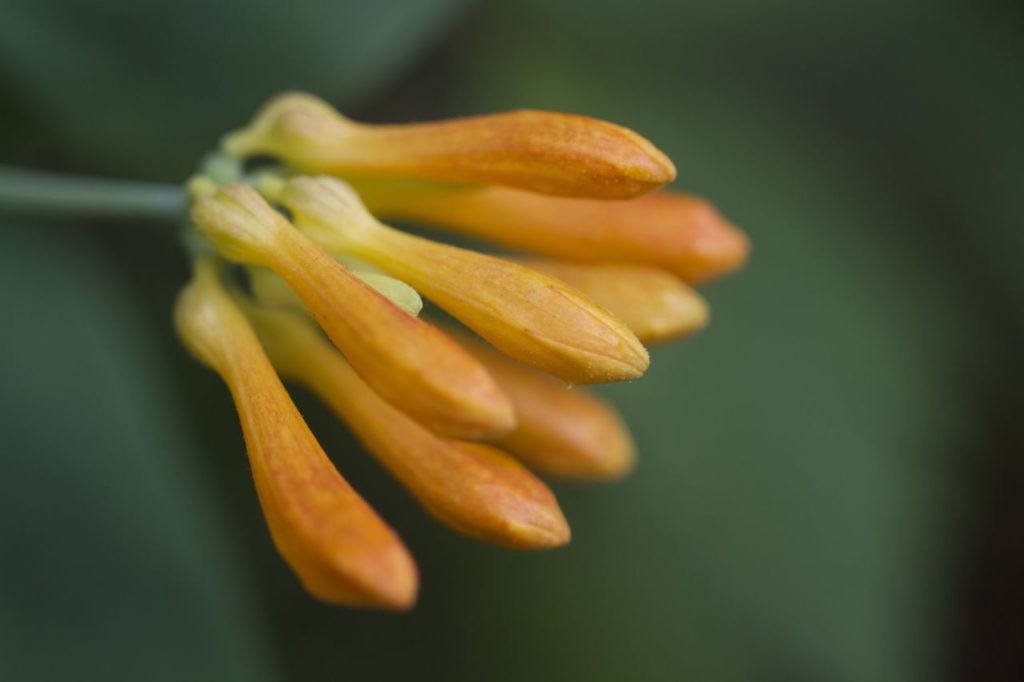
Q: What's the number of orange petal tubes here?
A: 8